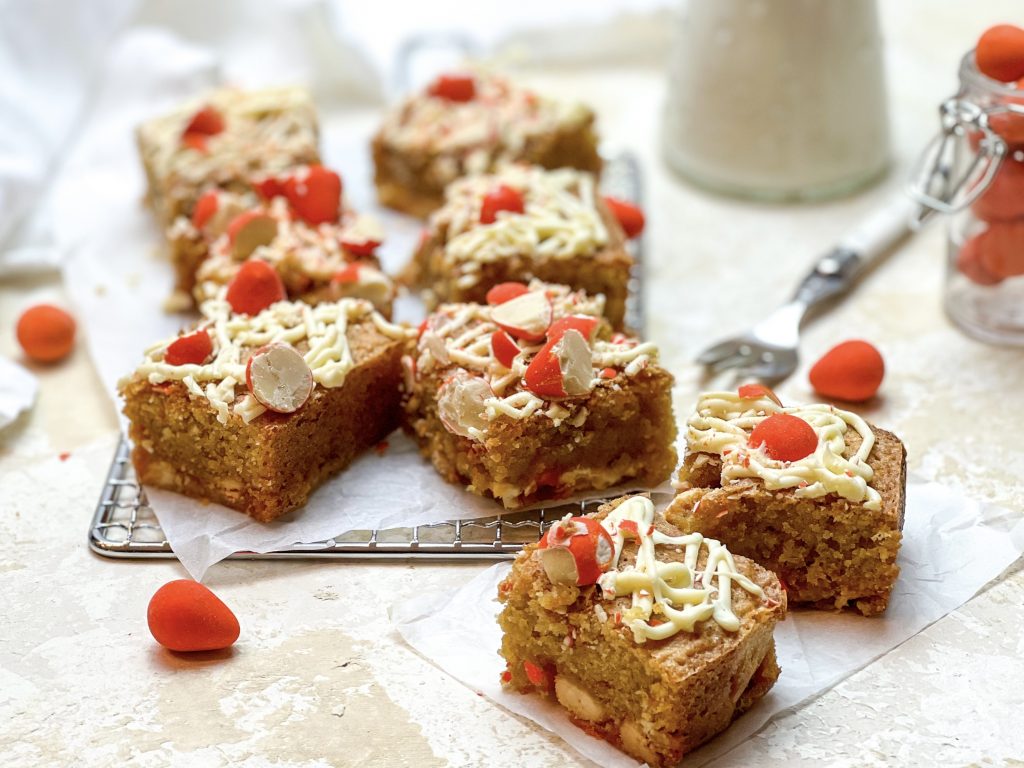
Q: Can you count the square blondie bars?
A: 8